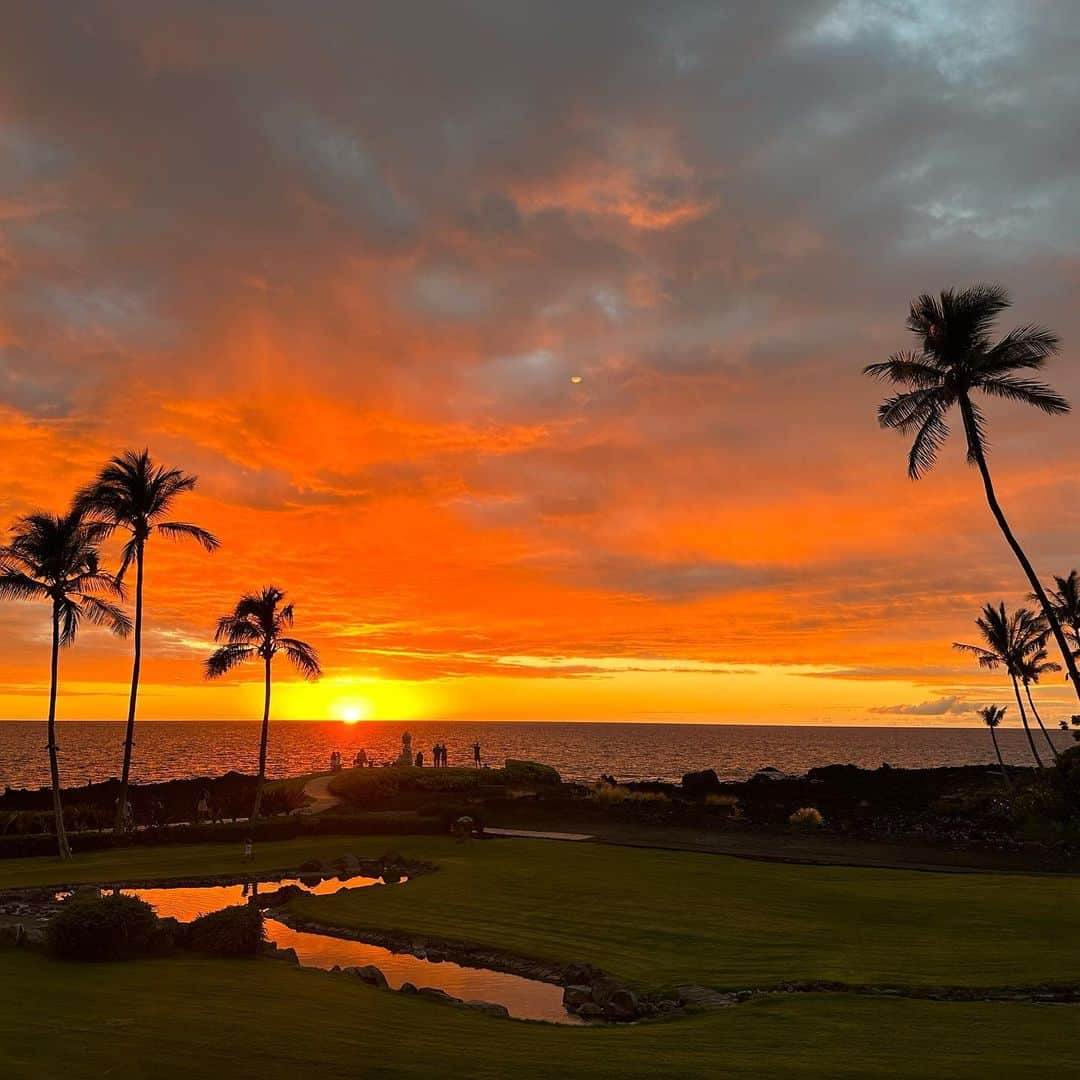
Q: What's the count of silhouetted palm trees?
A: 8